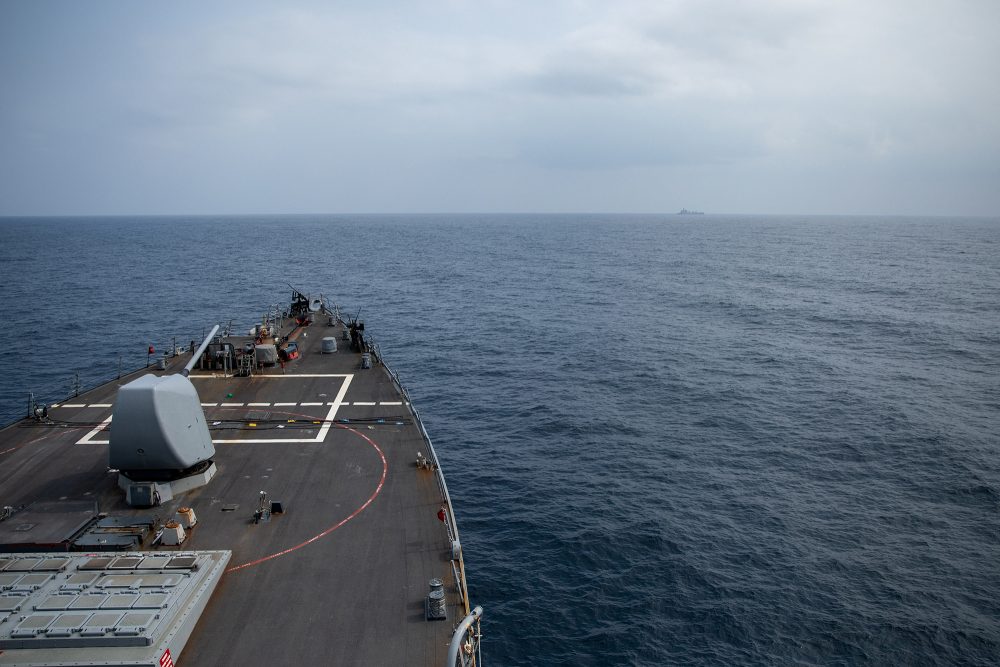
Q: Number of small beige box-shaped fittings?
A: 2